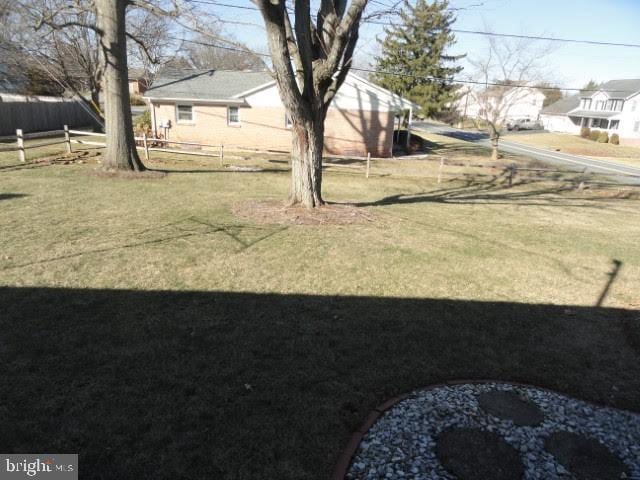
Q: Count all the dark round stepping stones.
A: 3